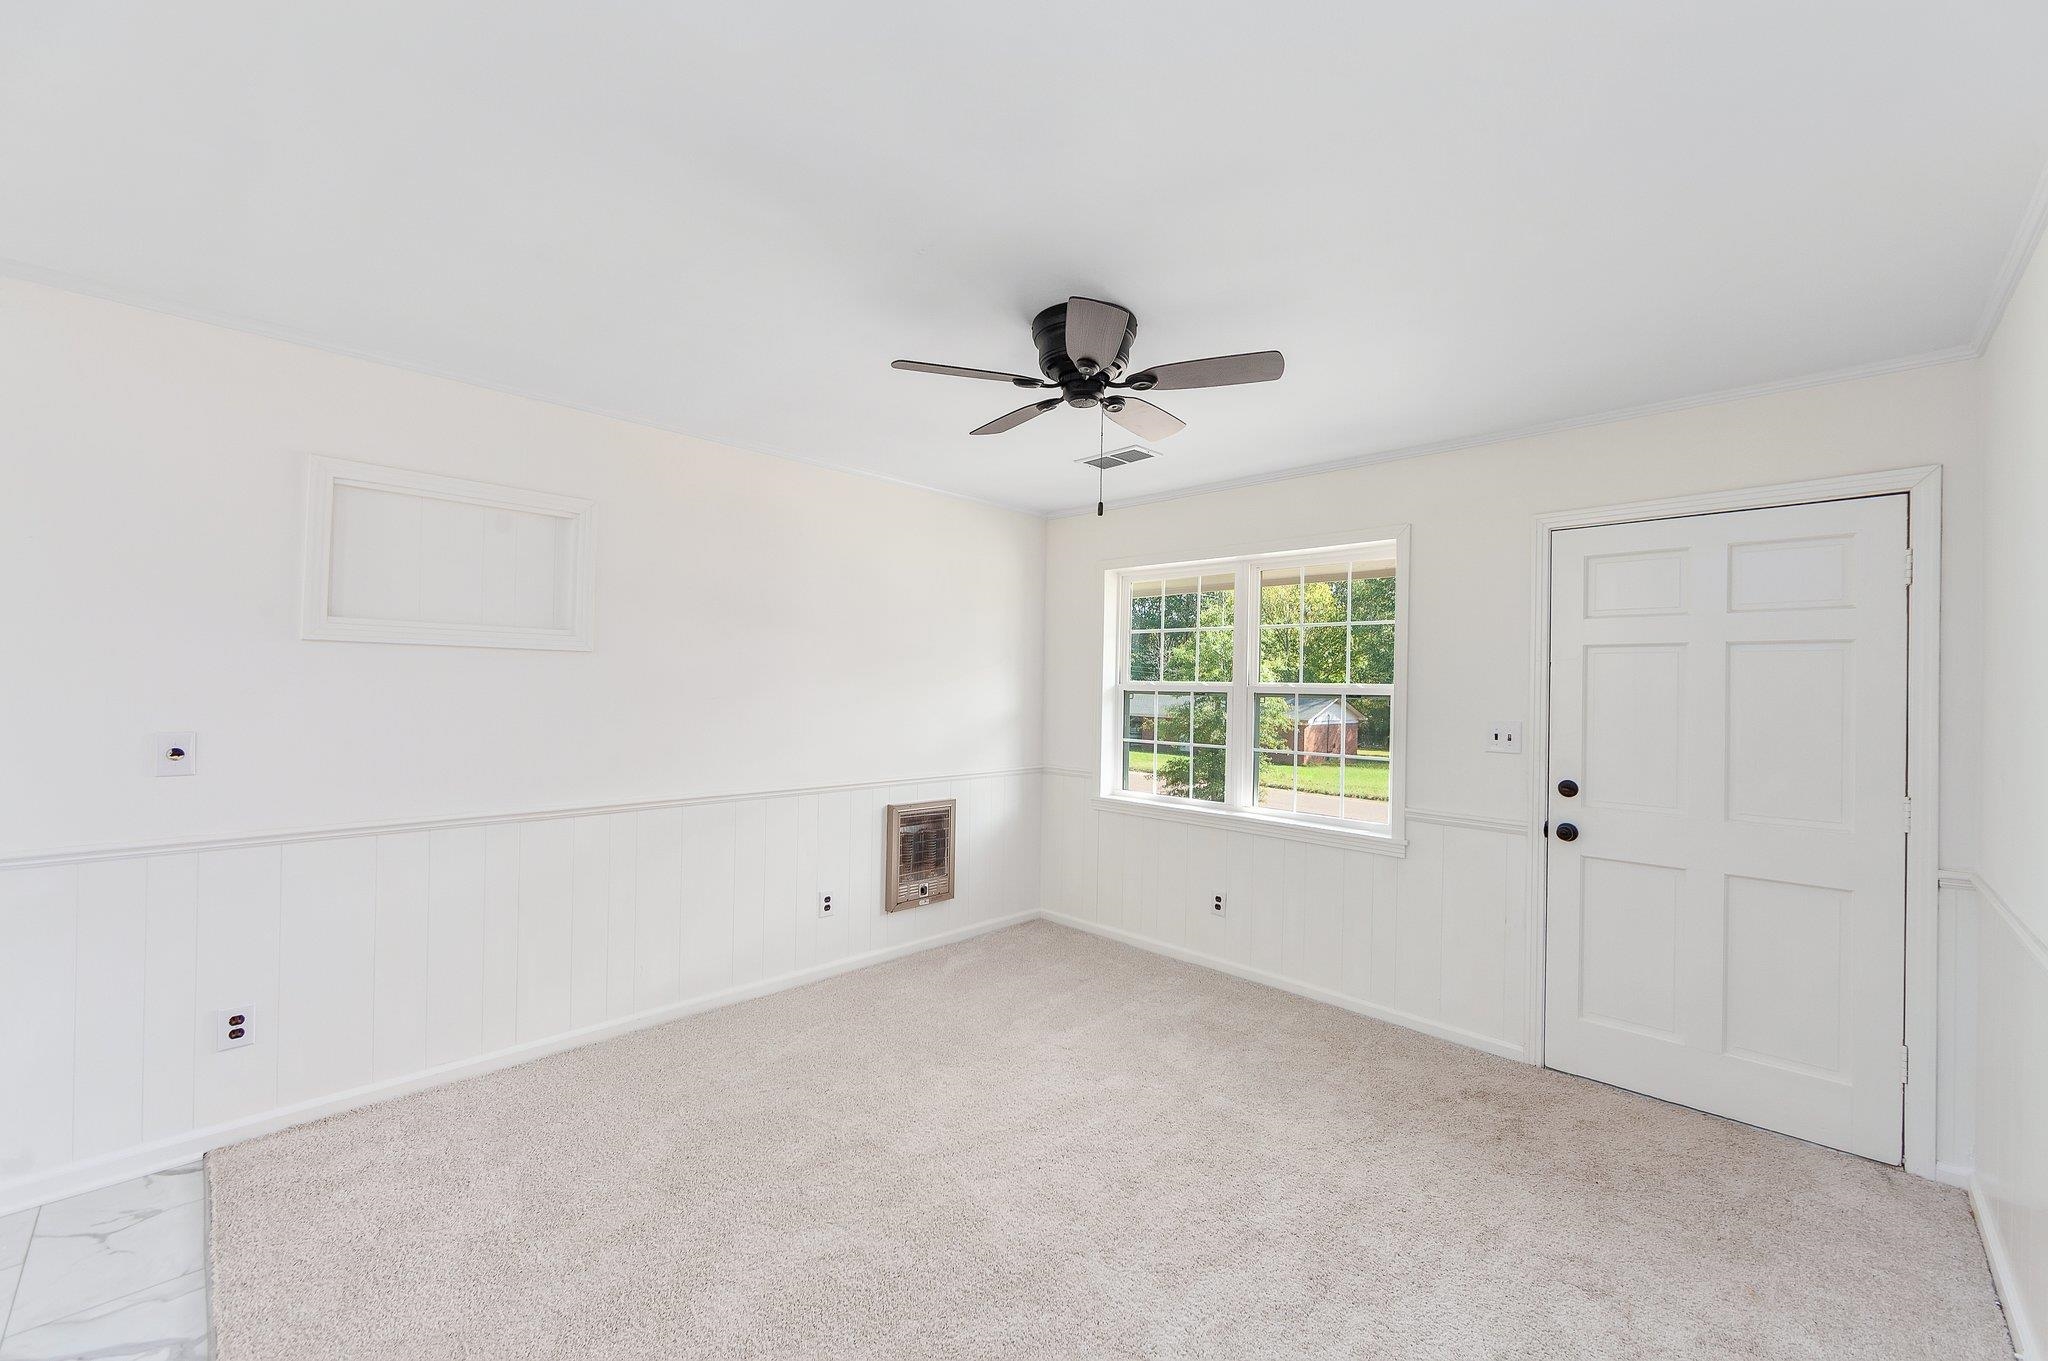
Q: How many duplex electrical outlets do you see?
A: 3